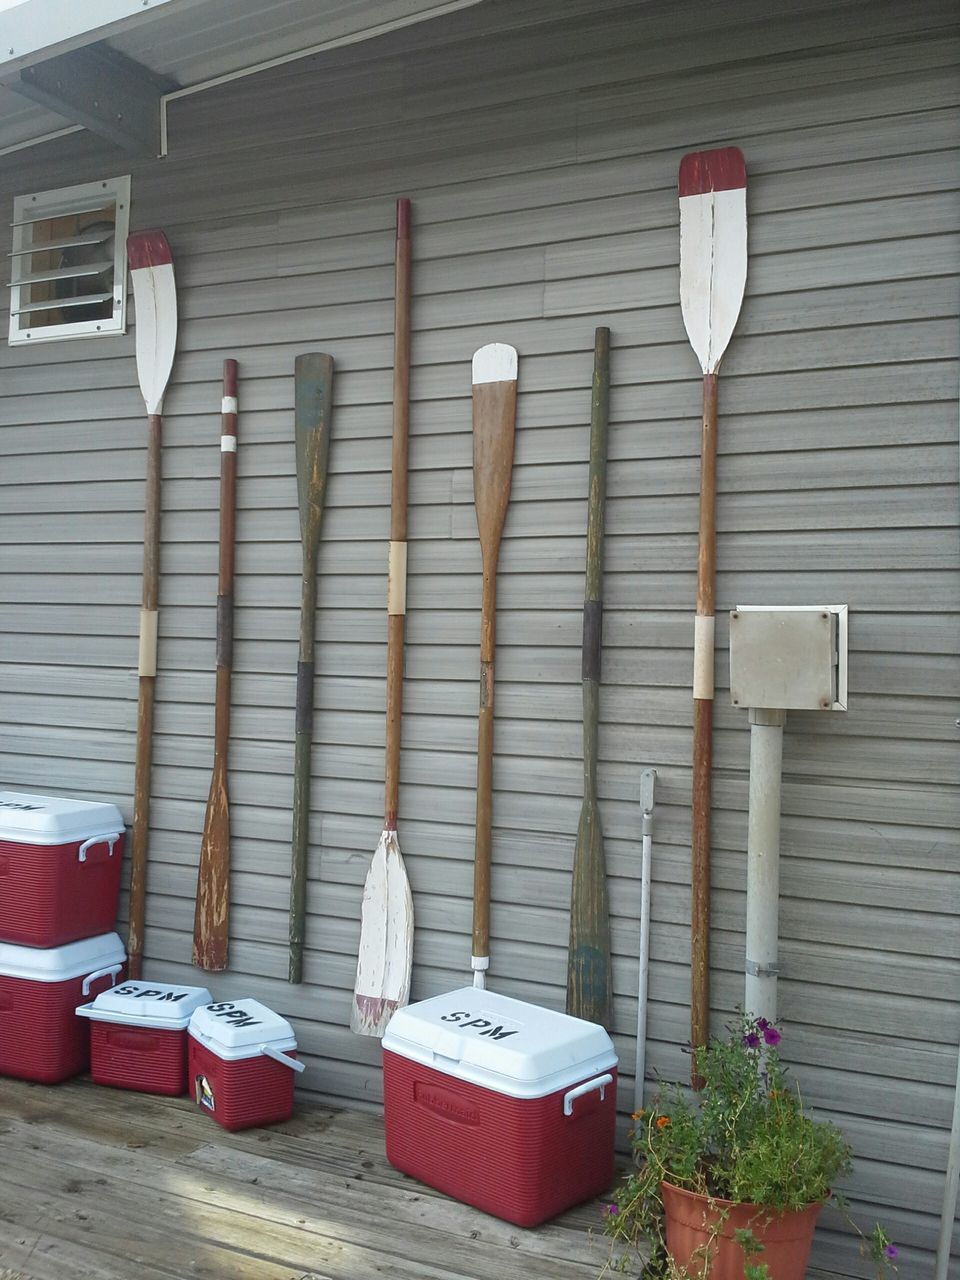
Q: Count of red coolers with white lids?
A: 5